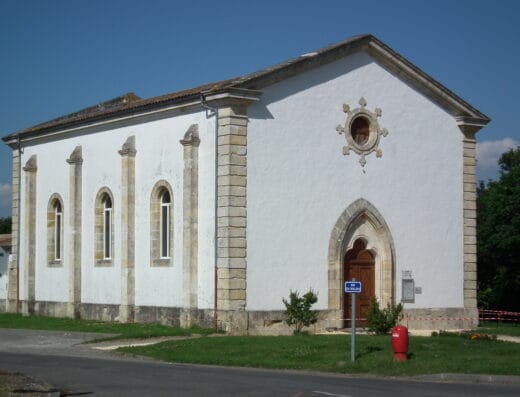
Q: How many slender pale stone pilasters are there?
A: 4